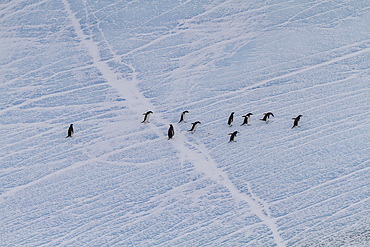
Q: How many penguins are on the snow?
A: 10